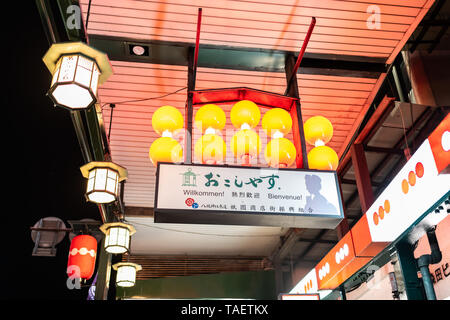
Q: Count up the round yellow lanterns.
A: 10